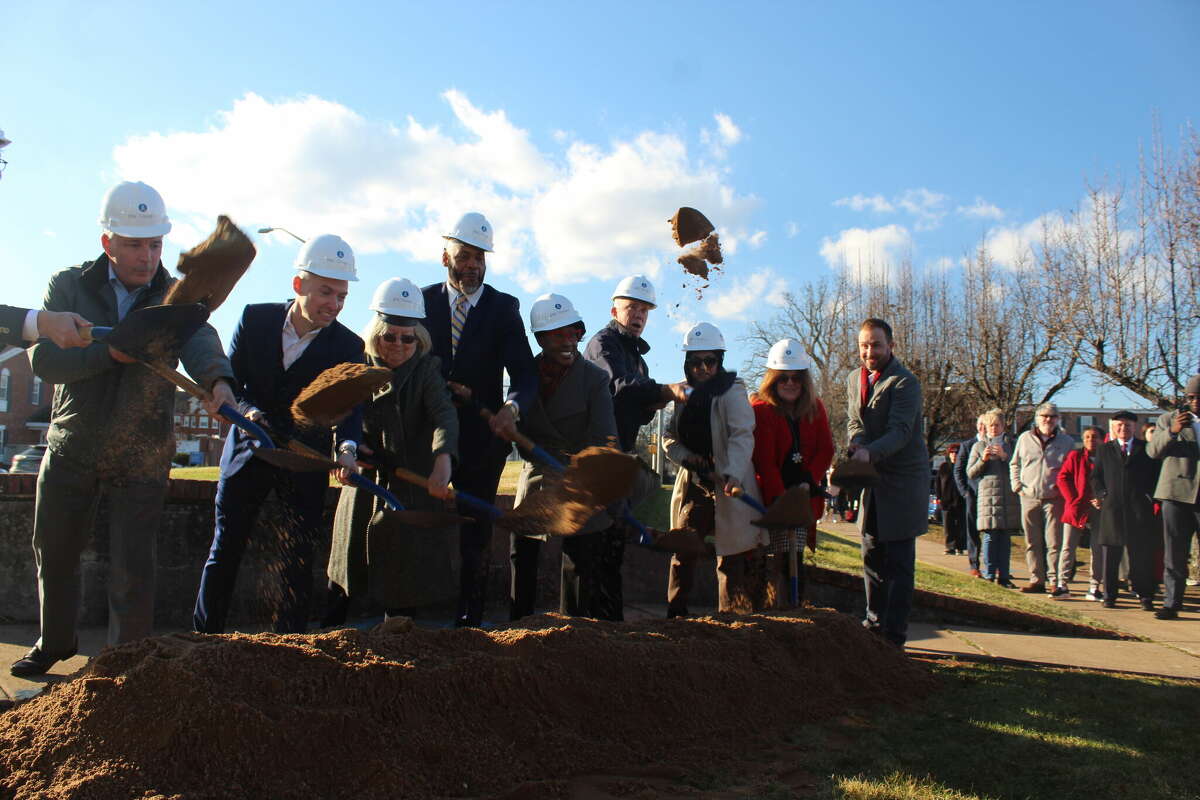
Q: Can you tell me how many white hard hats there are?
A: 8